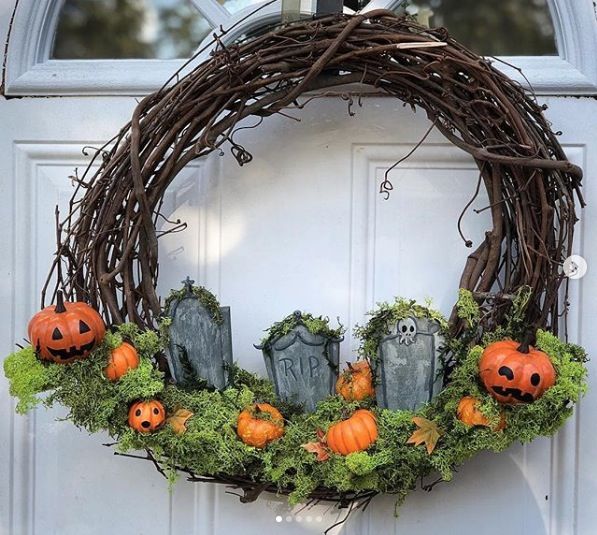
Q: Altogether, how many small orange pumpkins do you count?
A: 6